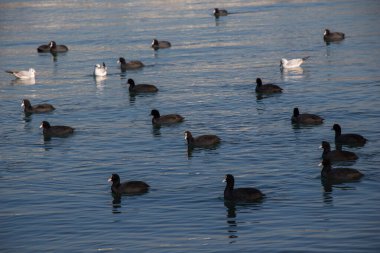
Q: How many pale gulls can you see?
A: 3